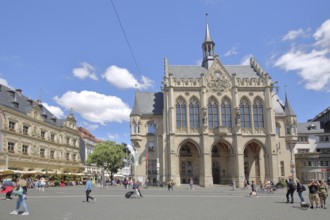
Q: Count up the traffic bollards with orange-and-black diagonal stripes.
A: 0